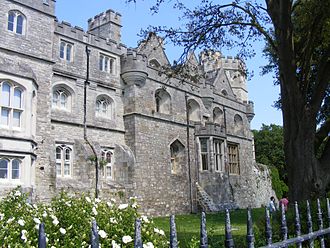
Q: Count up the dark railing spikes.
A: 13